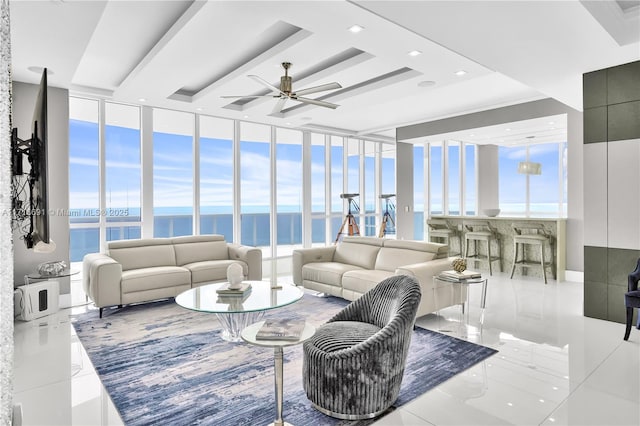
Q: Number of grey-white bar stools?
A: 3